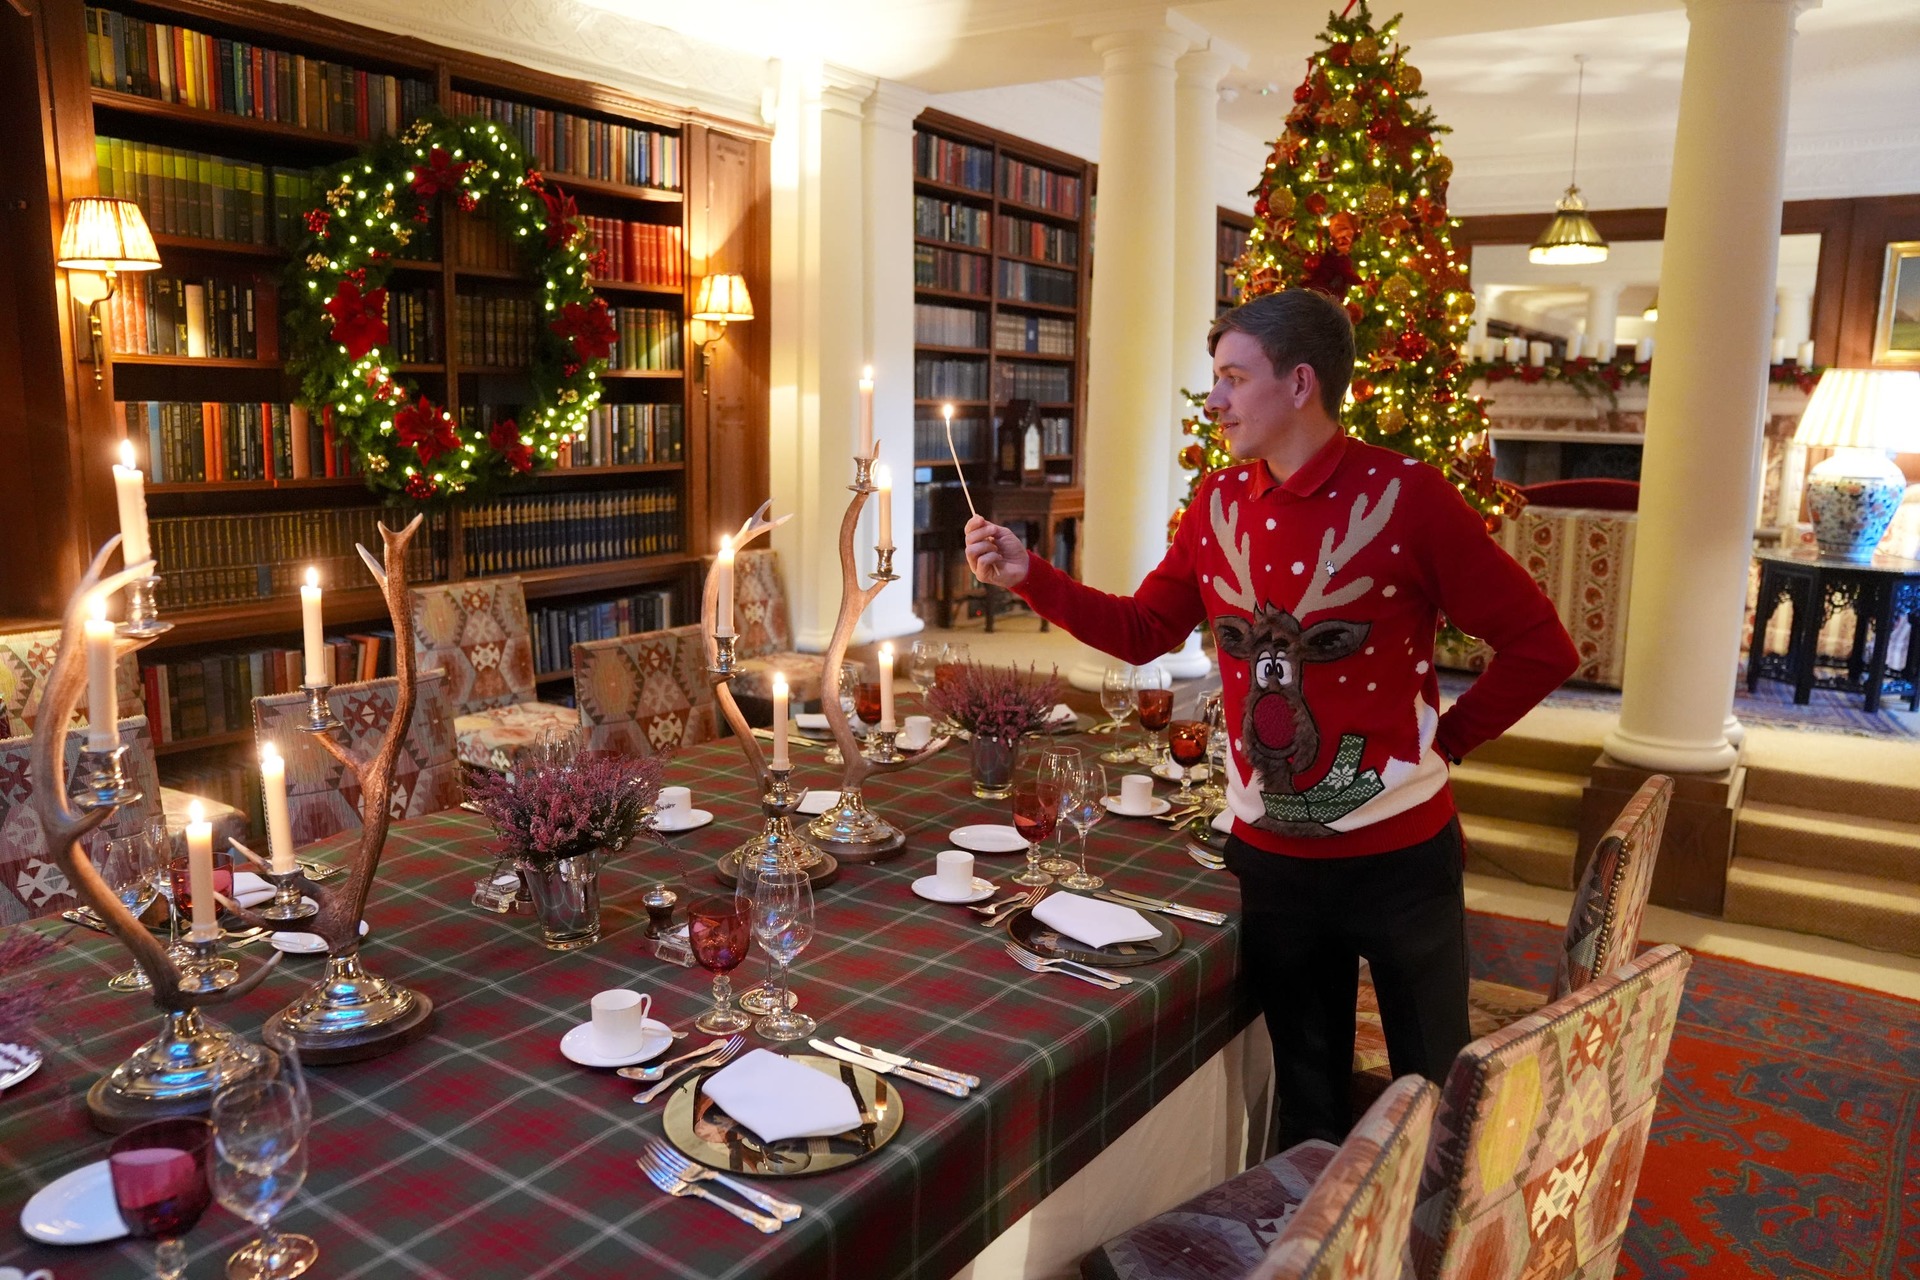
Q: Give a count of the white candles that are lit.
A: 10